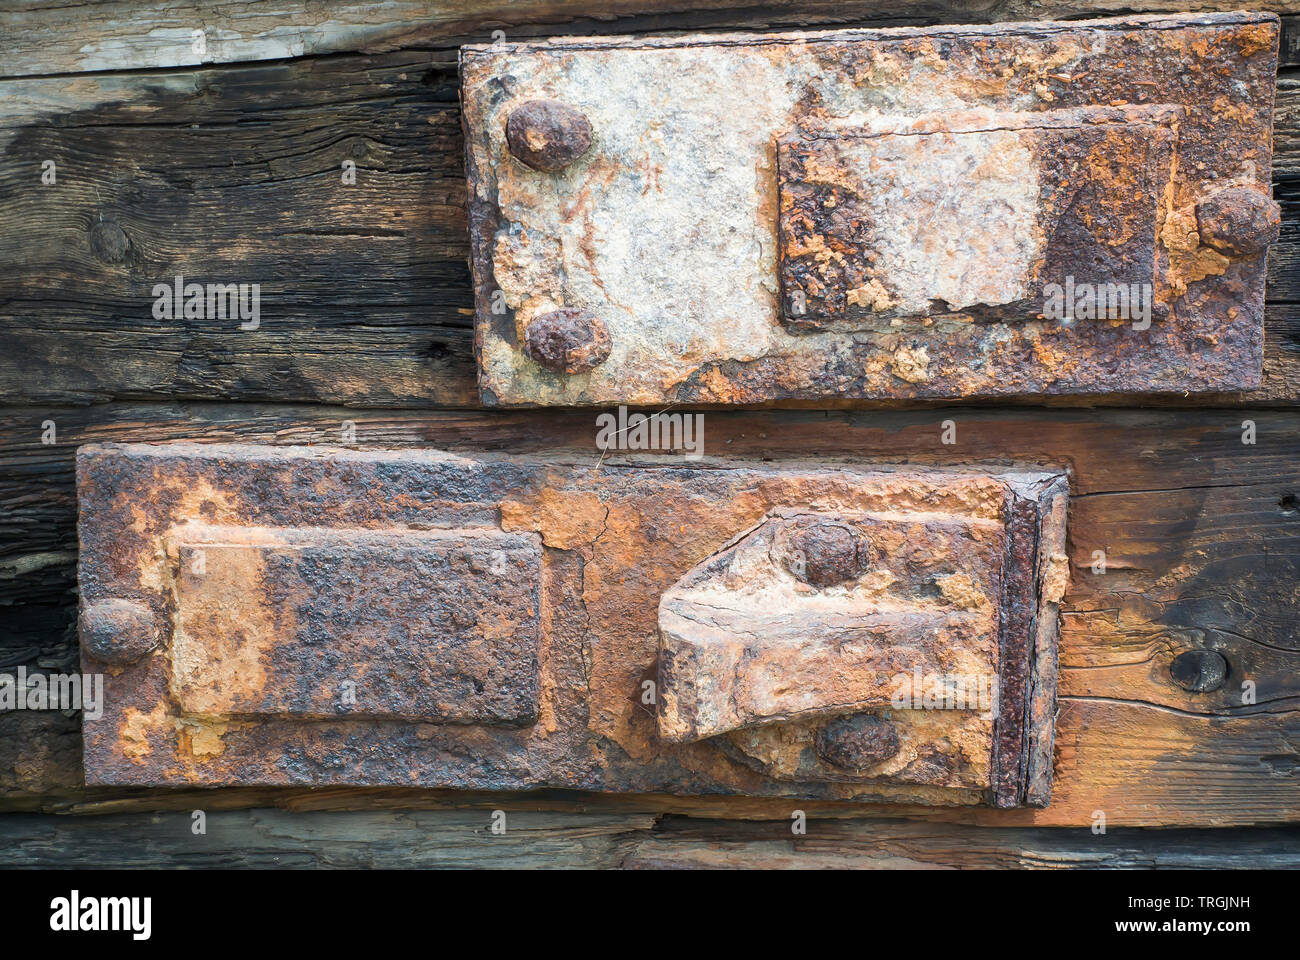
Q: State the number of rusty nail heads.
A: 6